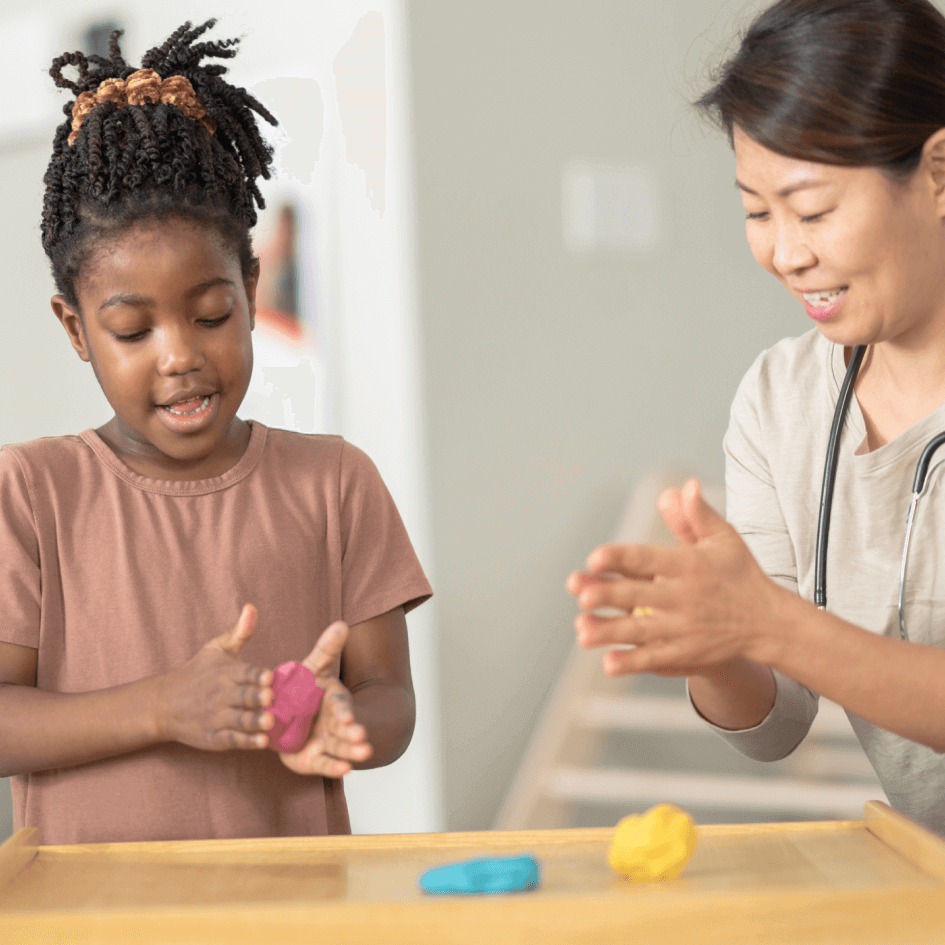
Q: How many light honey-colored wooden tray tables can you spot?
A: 1